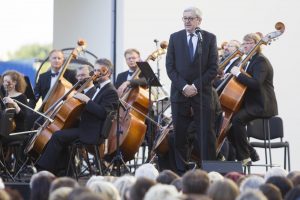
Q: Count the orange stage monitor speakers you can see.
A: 0